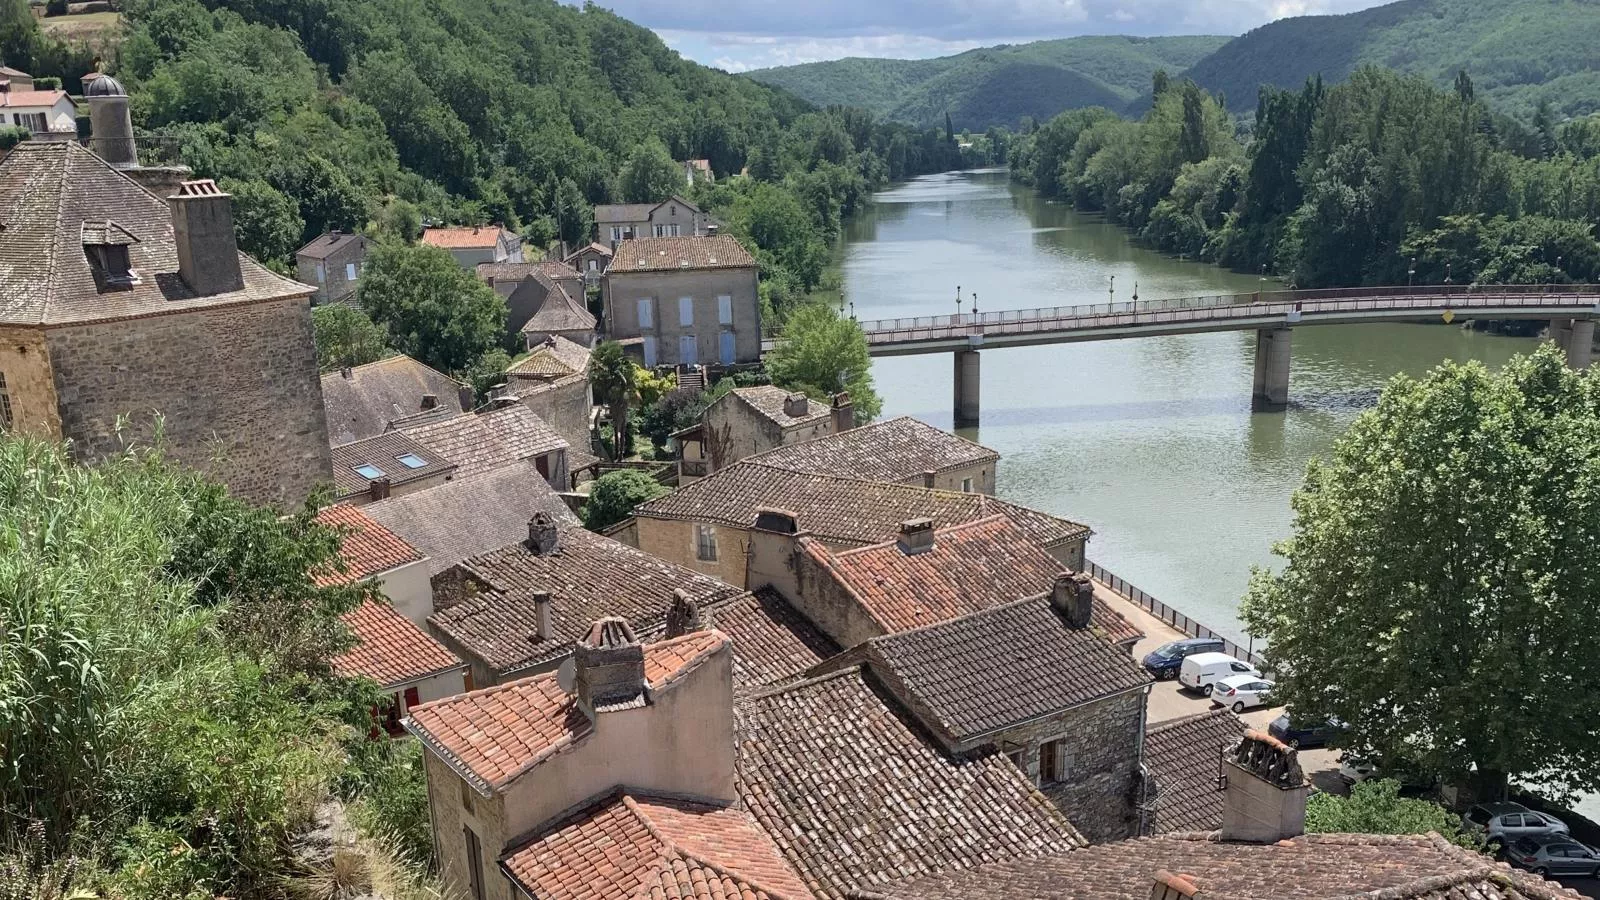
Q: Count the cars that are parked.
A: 7